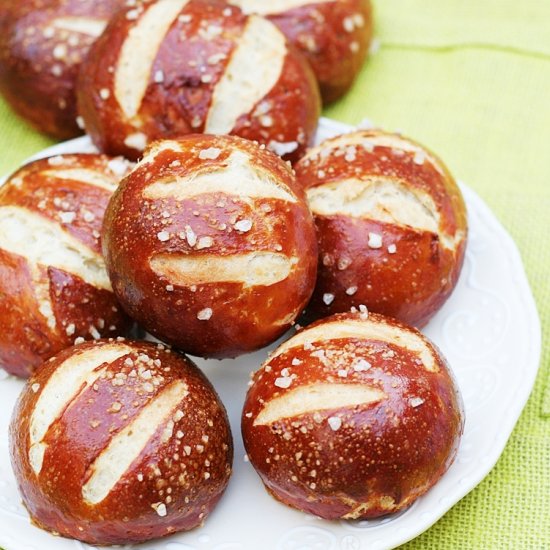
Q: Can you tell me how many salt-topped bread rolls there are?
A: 8